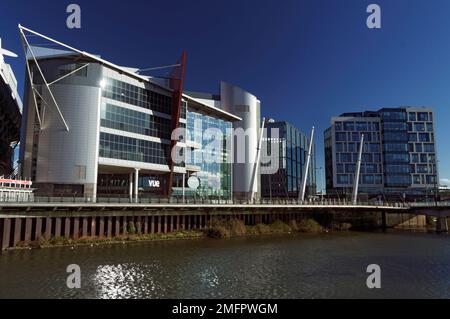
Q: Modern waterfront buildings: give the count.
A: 3